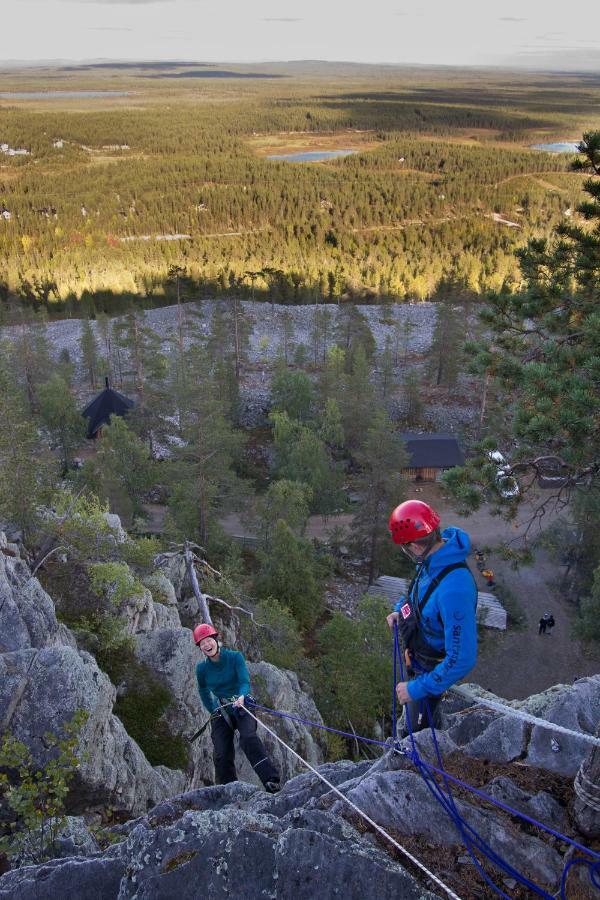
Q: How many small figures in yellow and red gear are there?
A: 2